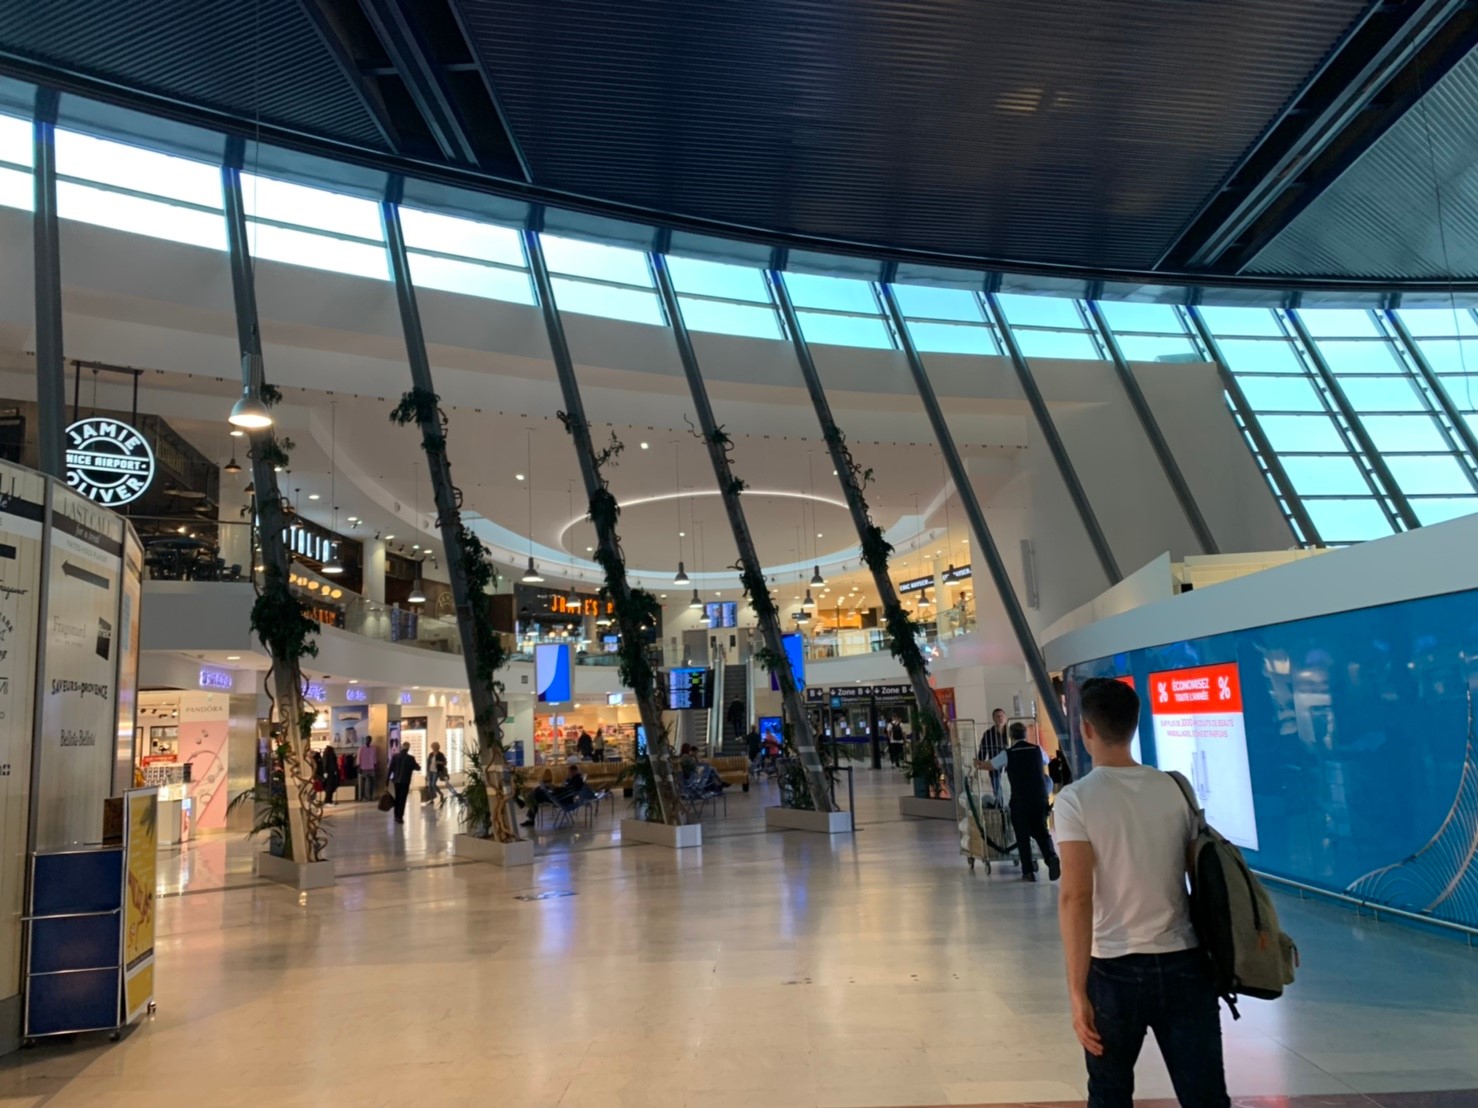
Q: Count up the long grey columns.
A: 12